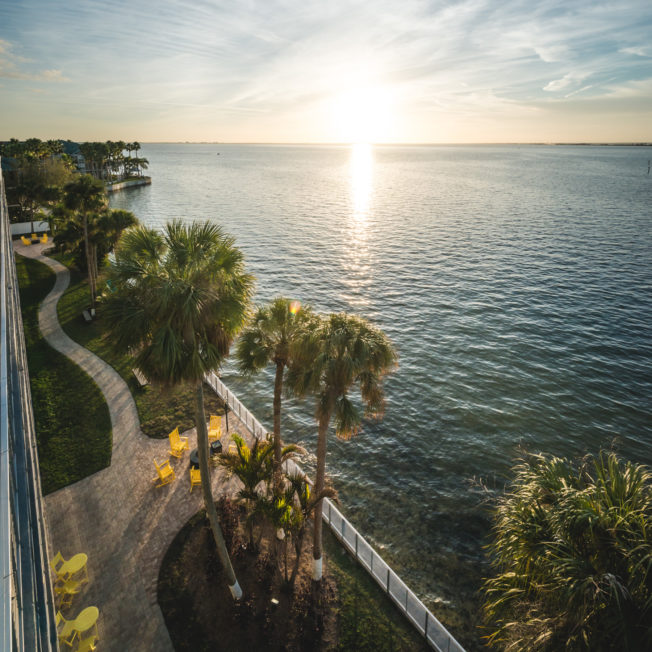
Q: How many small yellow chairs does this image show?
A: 12